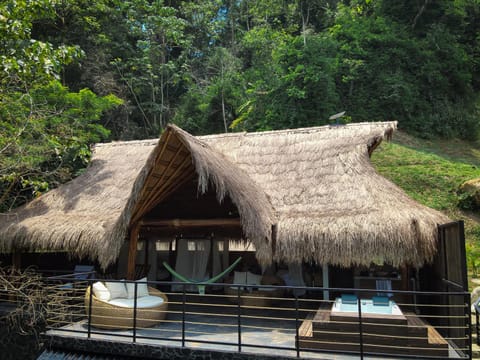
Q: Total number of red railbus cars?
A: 0